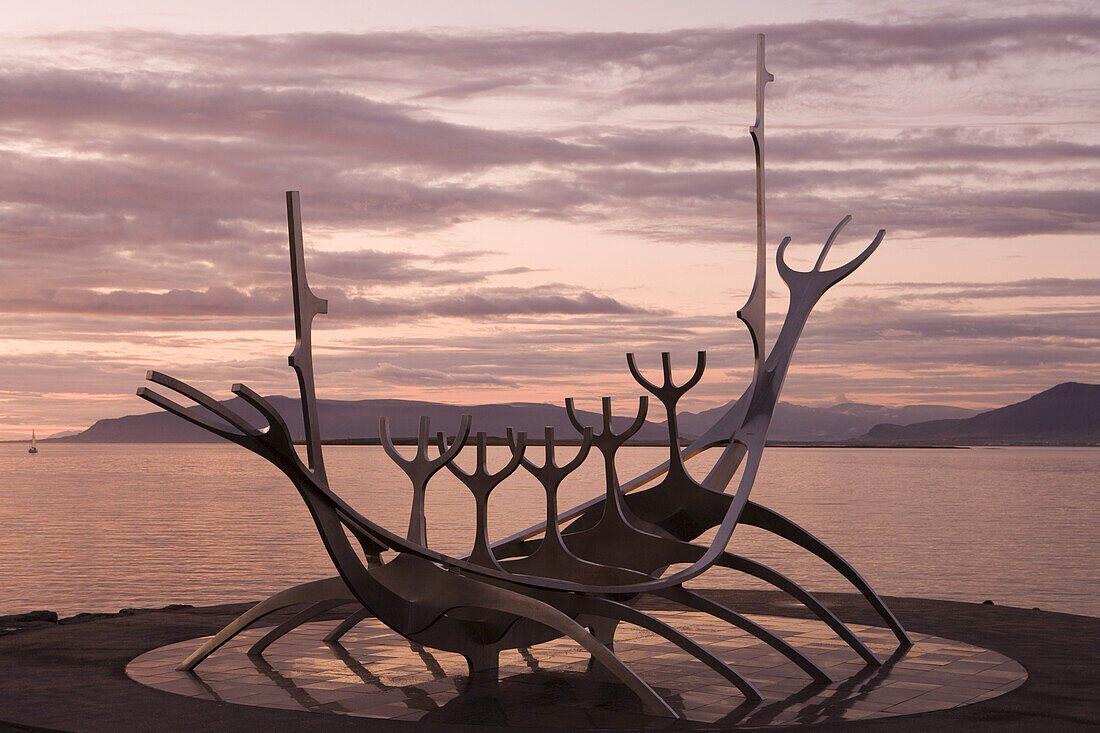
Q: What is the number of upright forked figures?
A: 5